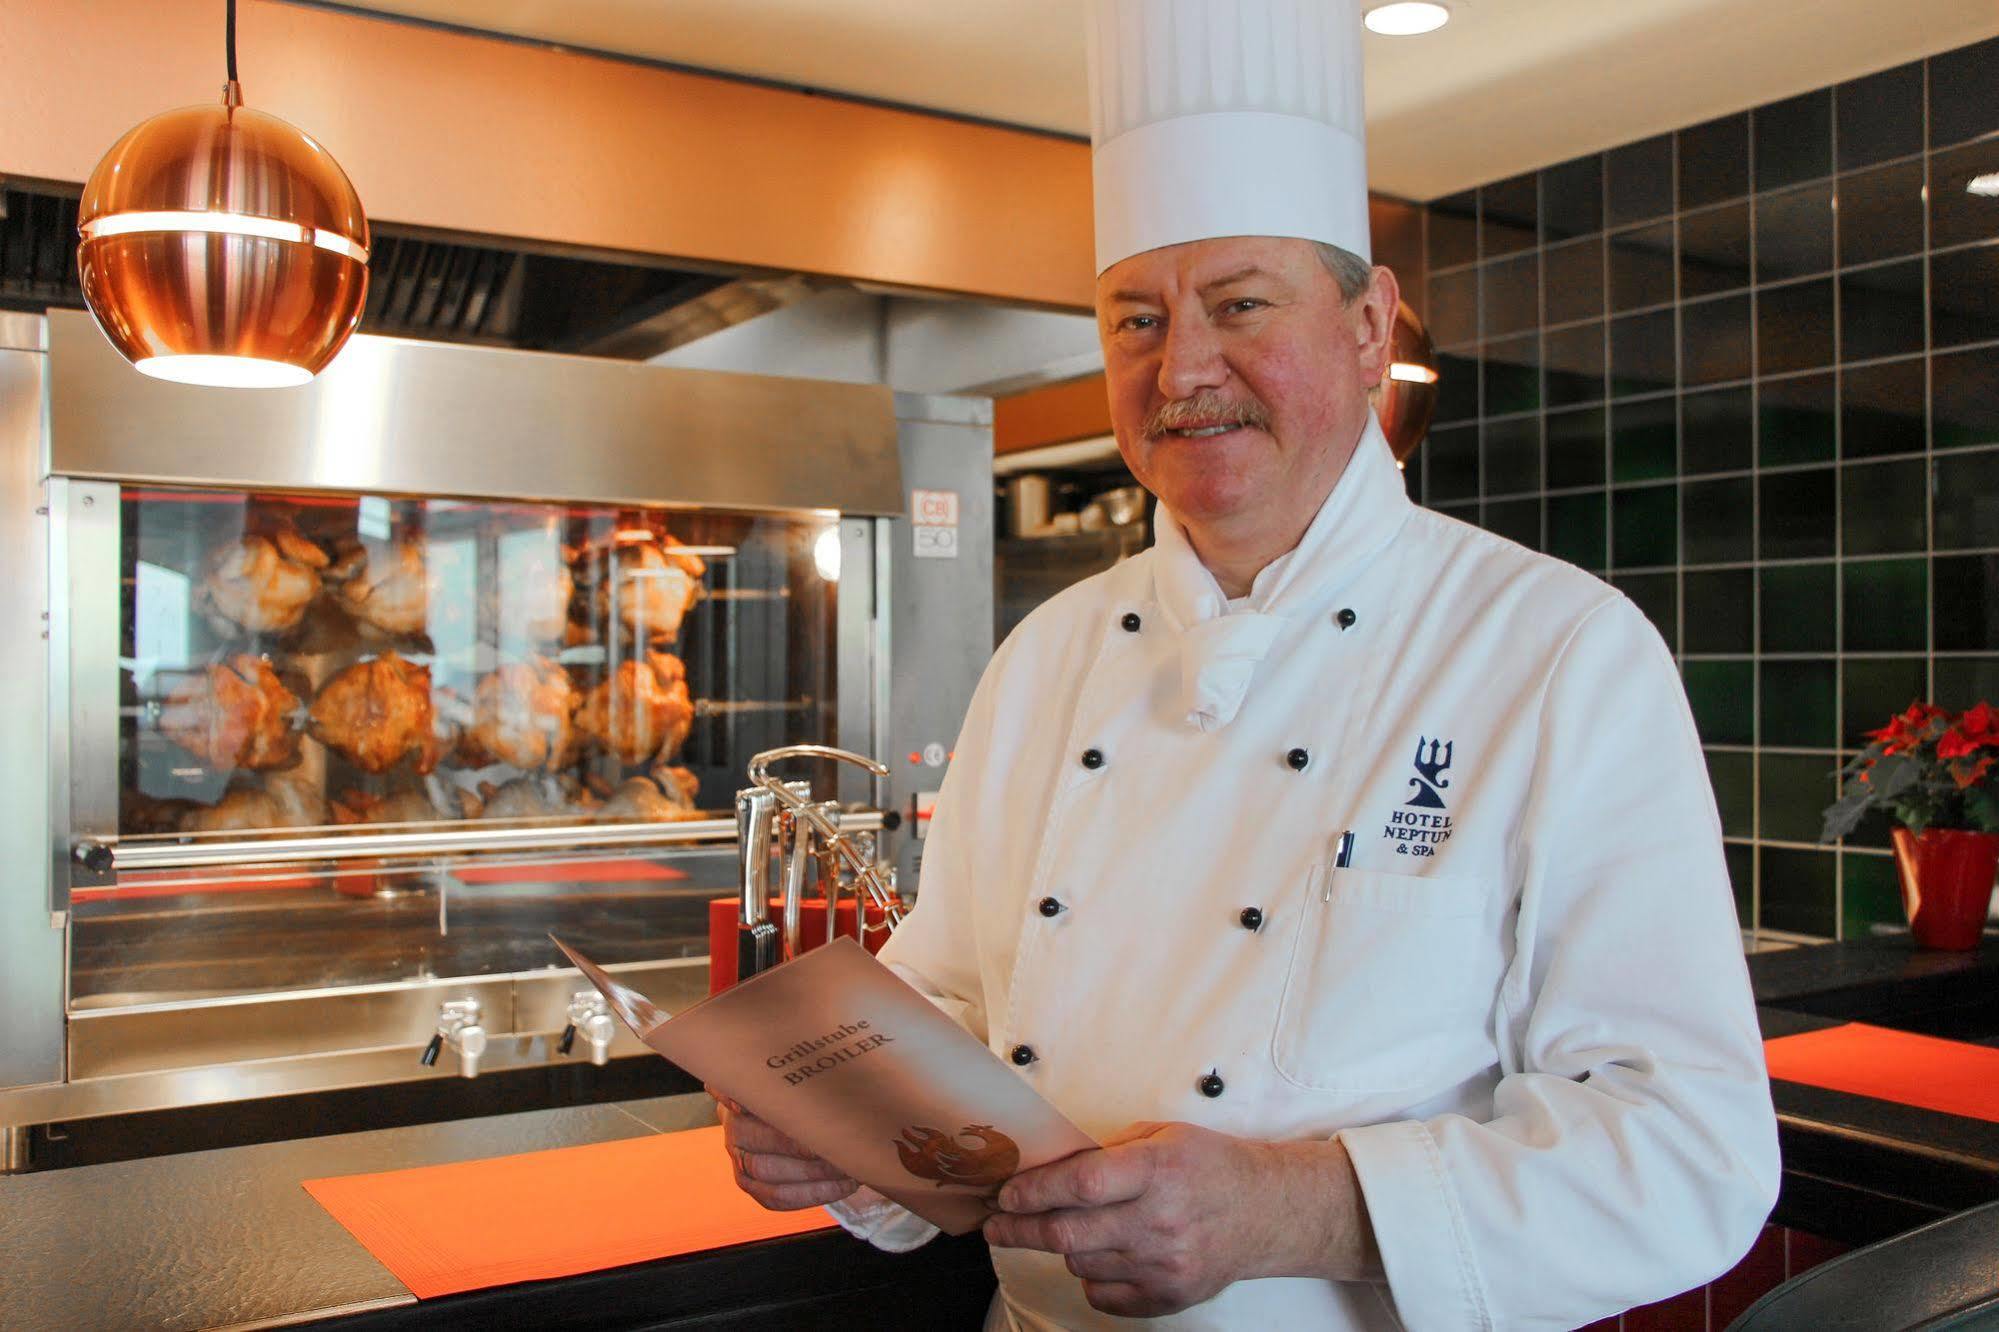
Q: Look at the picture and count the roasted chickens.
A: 12